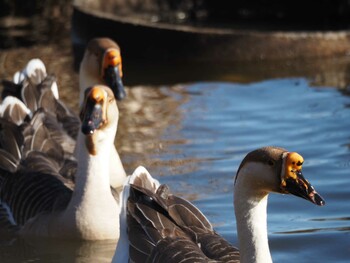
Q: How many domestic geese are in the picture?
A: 3